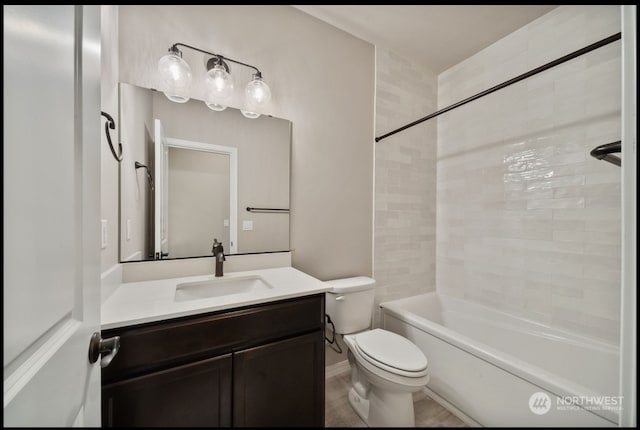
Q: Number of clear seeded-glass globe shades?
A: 3